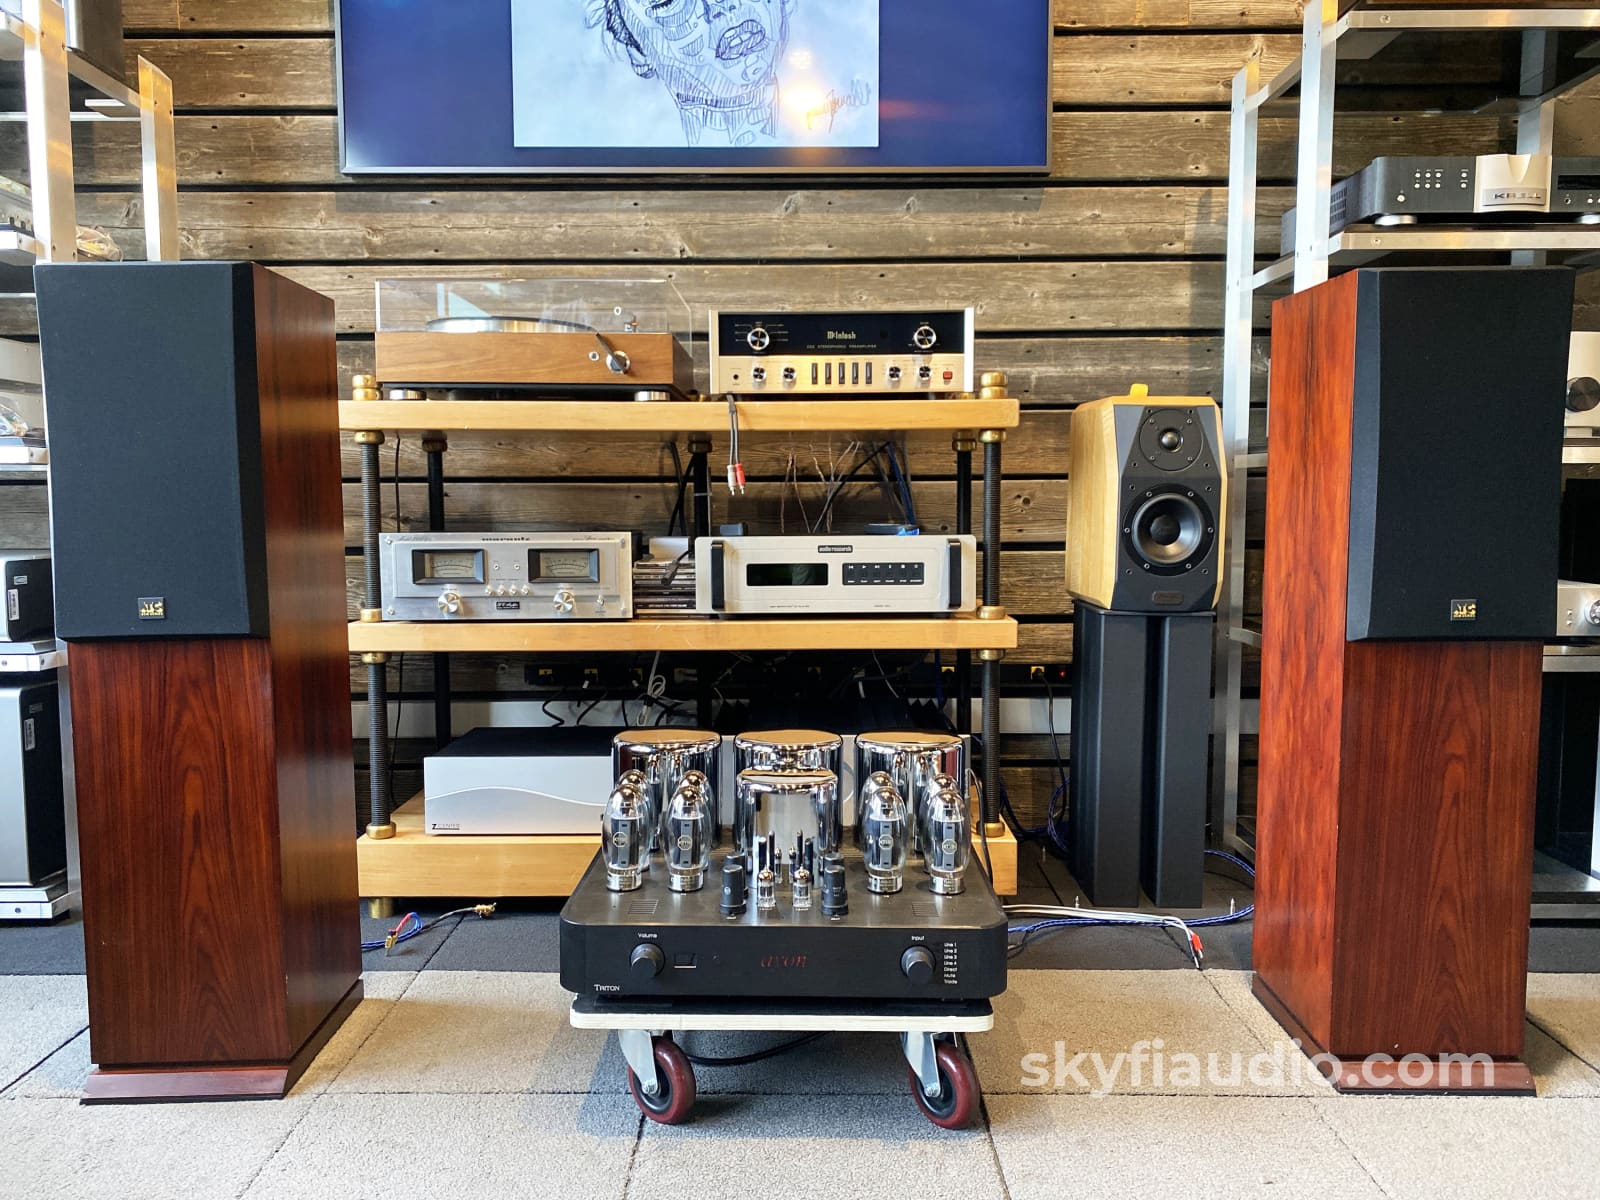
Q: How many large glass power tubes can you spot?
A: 8